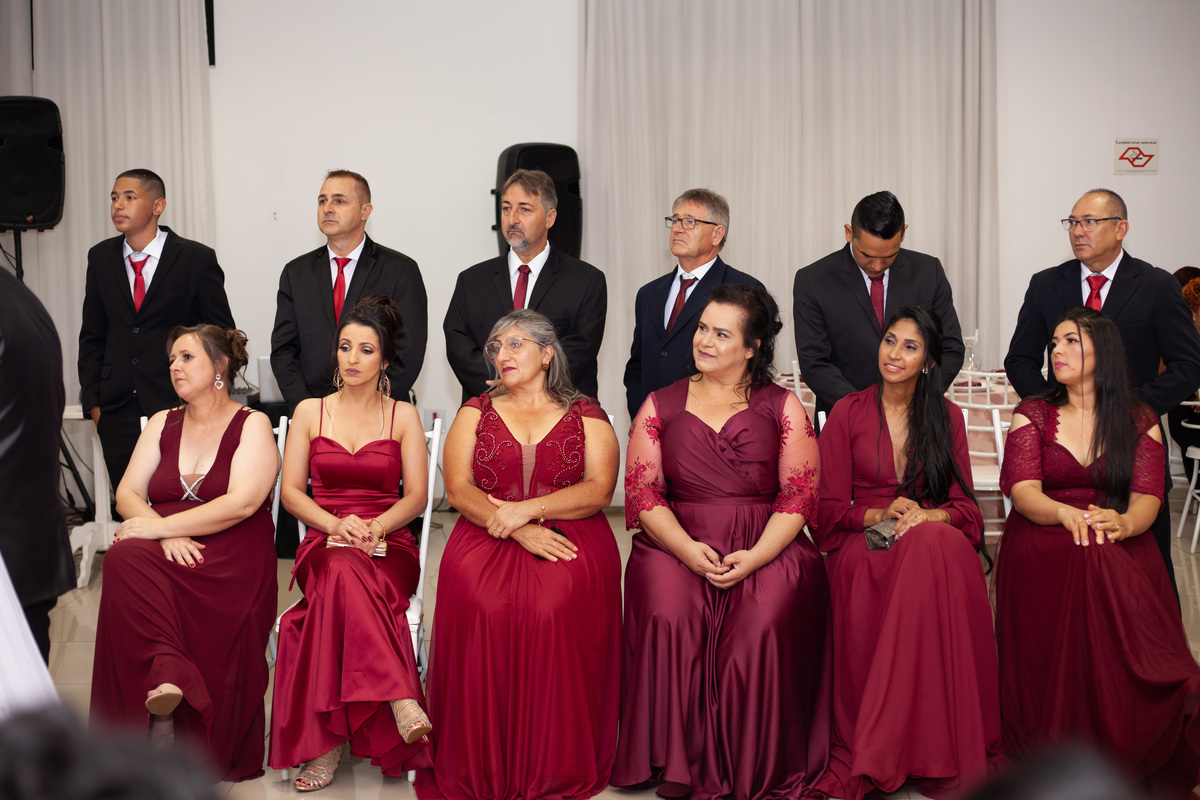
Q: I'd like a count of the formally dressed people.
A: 12